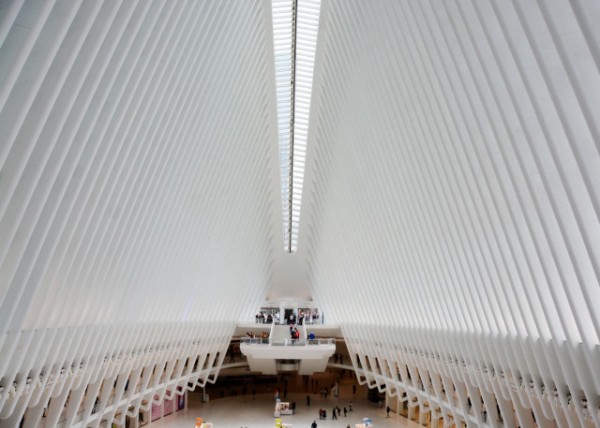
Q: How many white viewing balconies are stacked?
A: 2